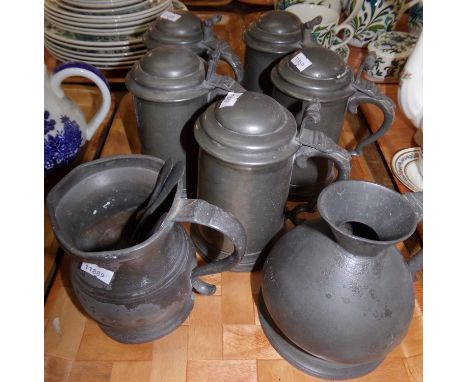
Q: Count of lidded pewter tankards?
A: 5